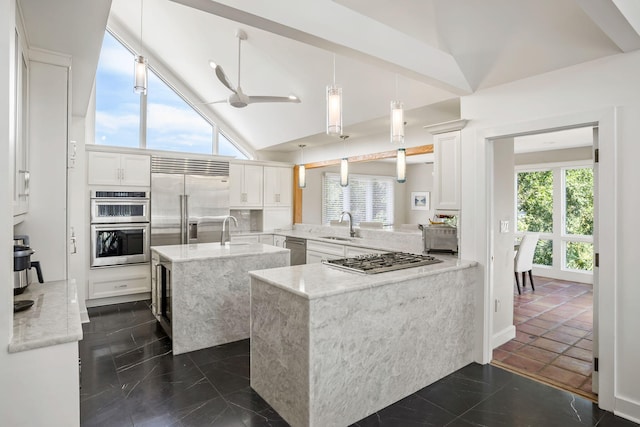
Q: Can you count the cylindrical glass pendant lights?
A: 6